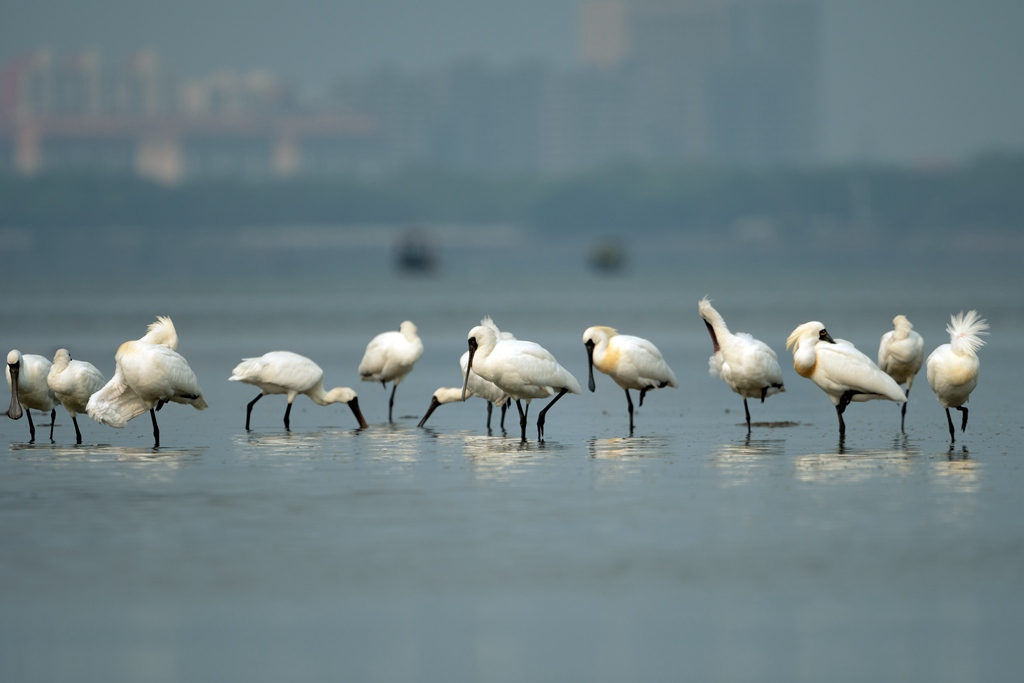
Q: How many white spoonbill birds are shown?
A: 13